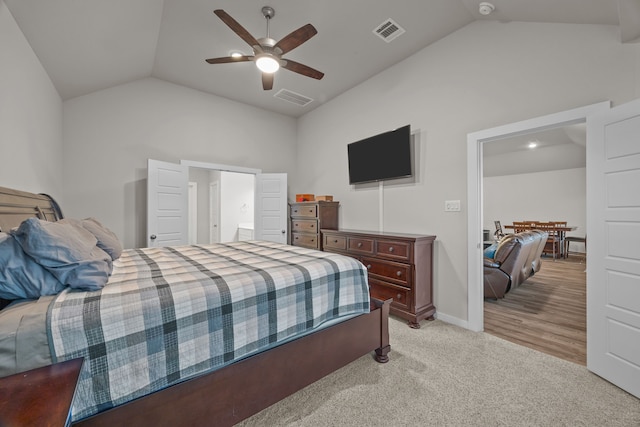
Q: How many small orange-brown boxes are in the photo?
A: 2